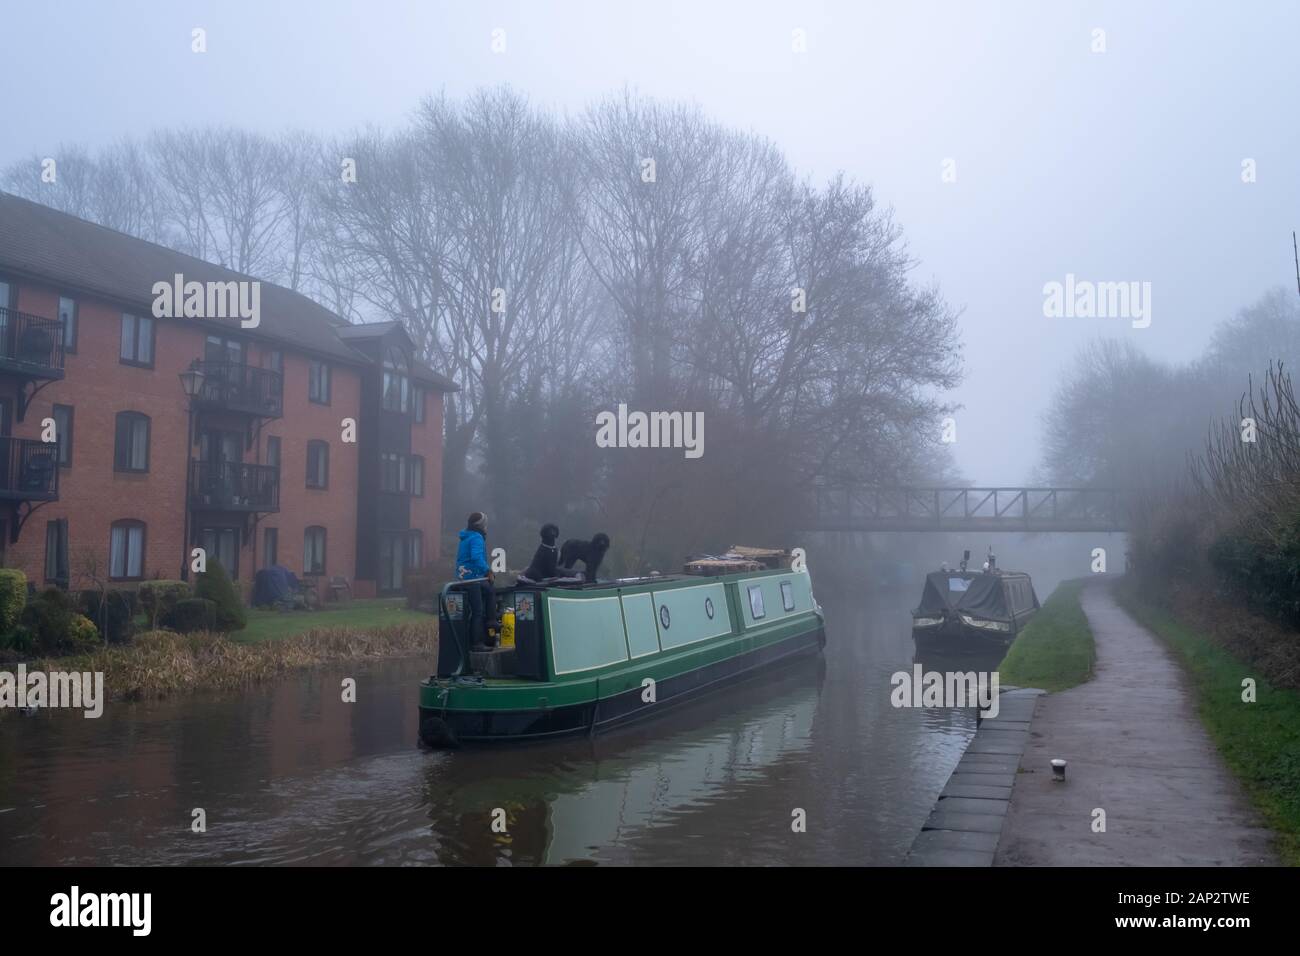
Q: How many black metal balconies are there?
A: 4